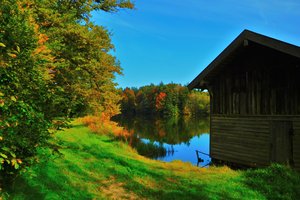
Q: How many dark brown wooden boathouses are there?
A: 1